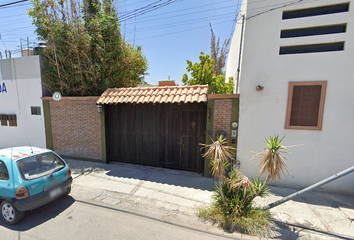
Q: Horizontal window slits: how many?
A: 3